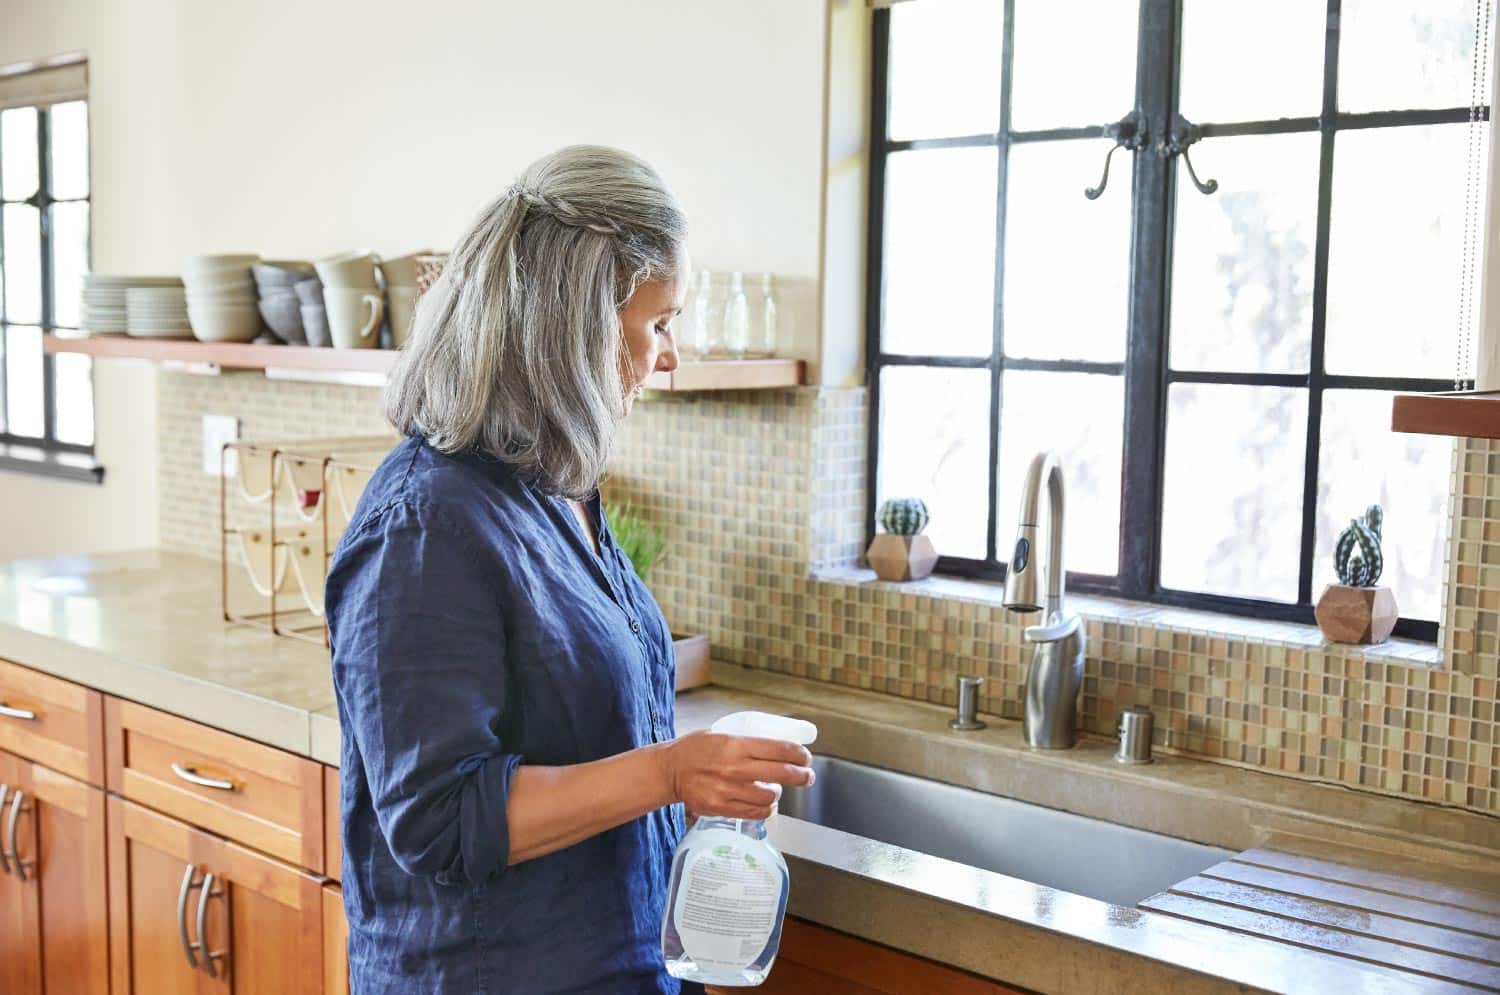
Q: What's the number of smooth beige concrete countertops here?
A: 1